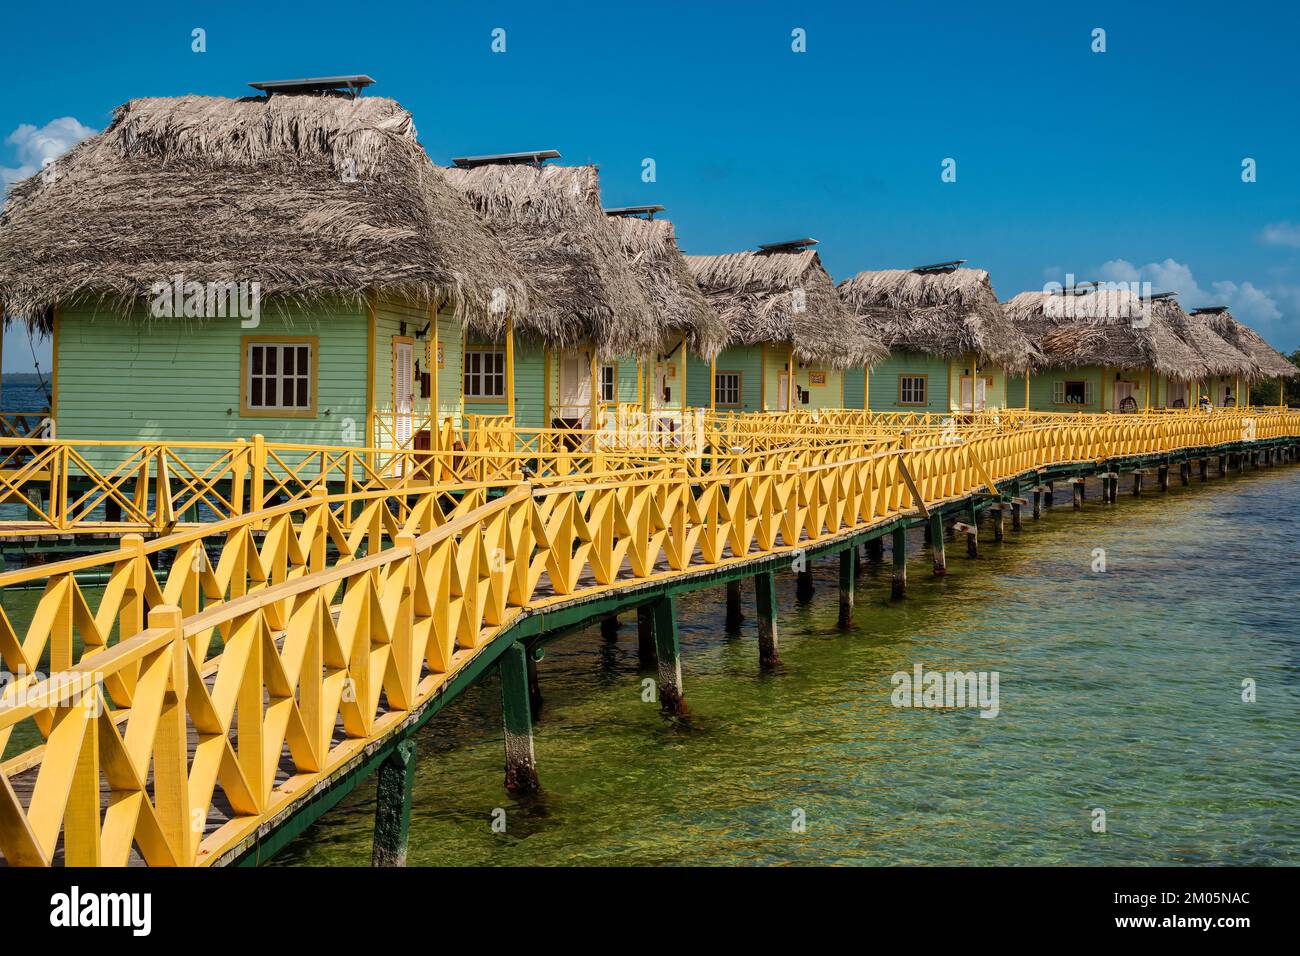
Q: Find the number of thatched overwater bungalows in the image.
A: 8